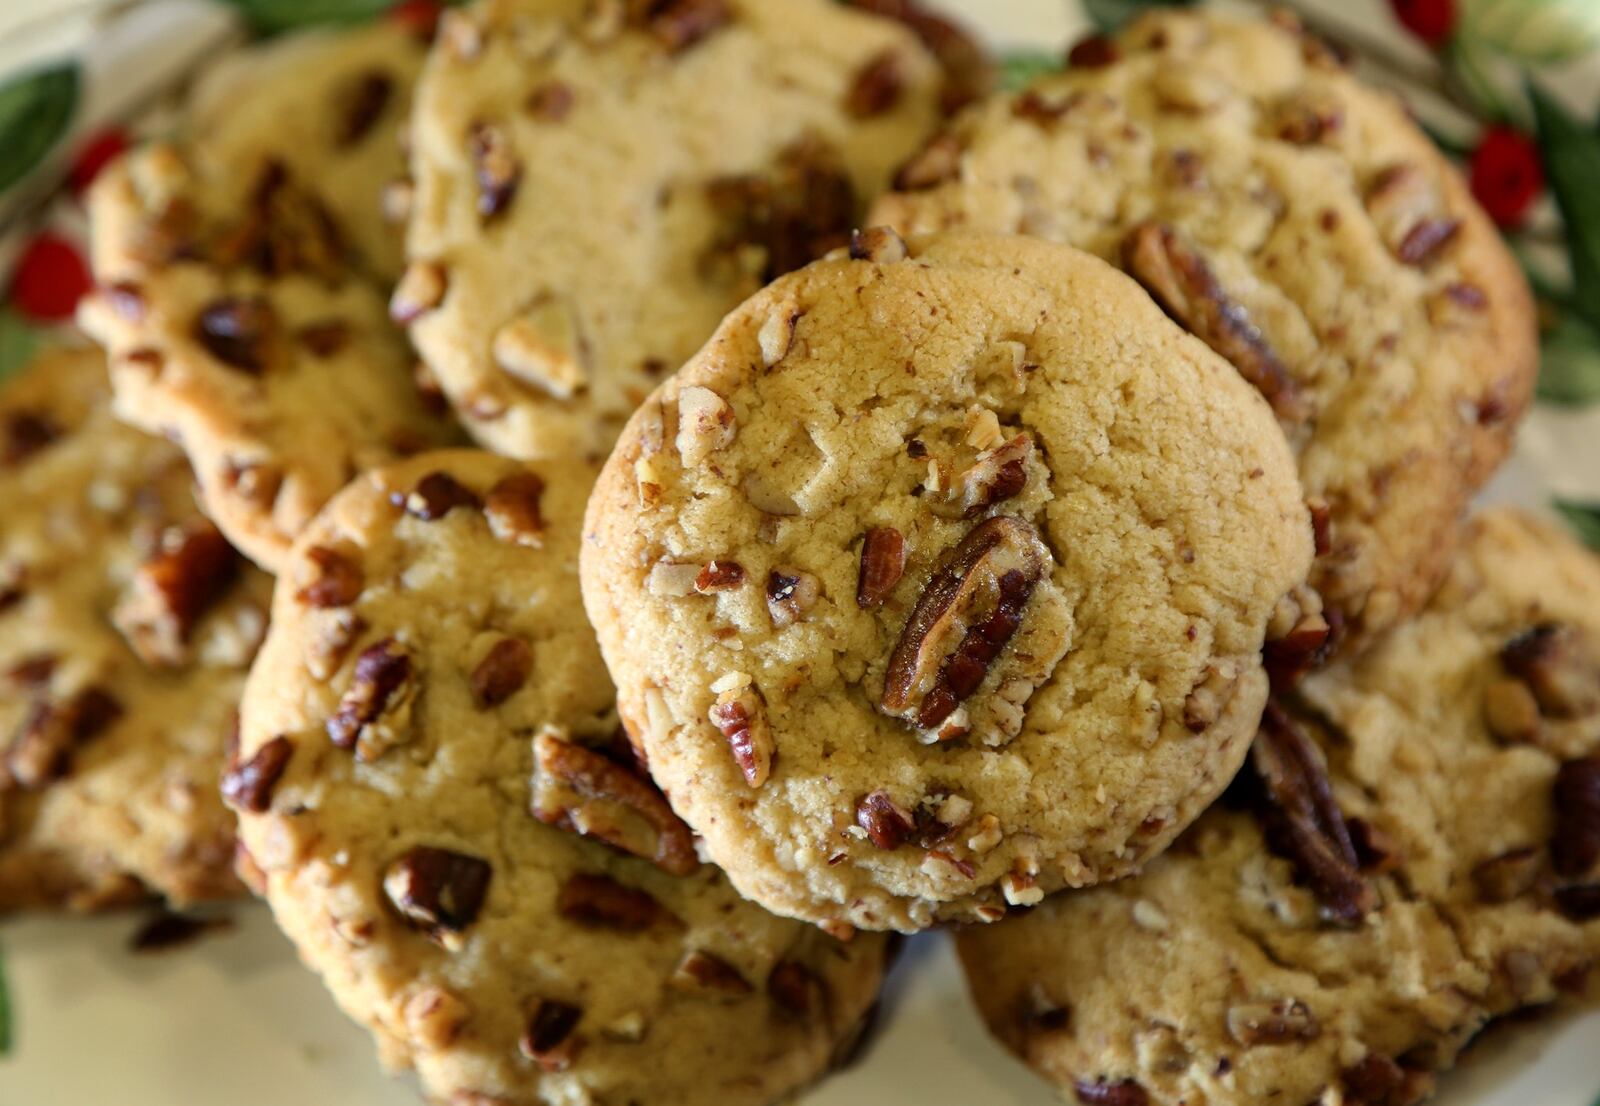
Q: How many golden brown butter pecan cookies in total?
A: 7